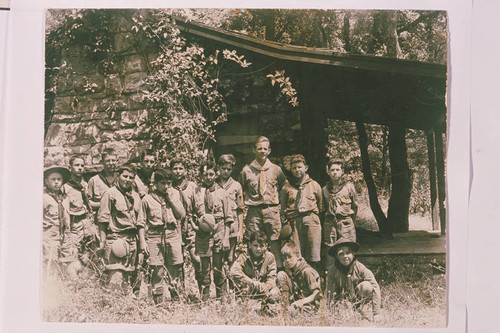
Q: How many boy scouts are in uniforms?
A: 15